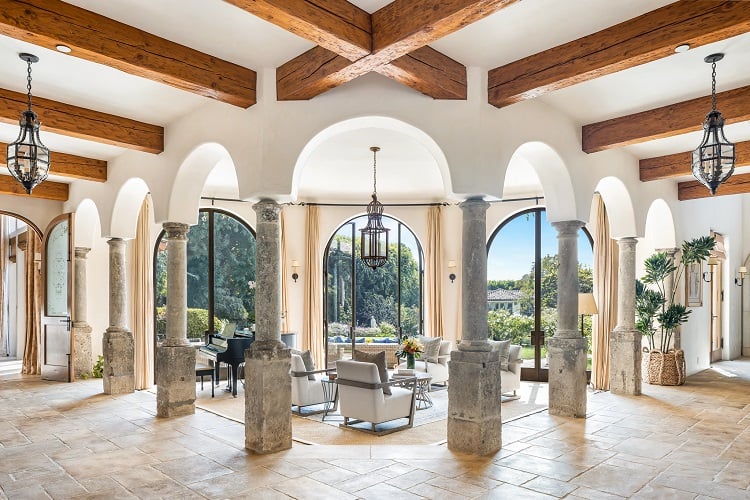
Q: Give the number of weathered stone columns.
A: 8